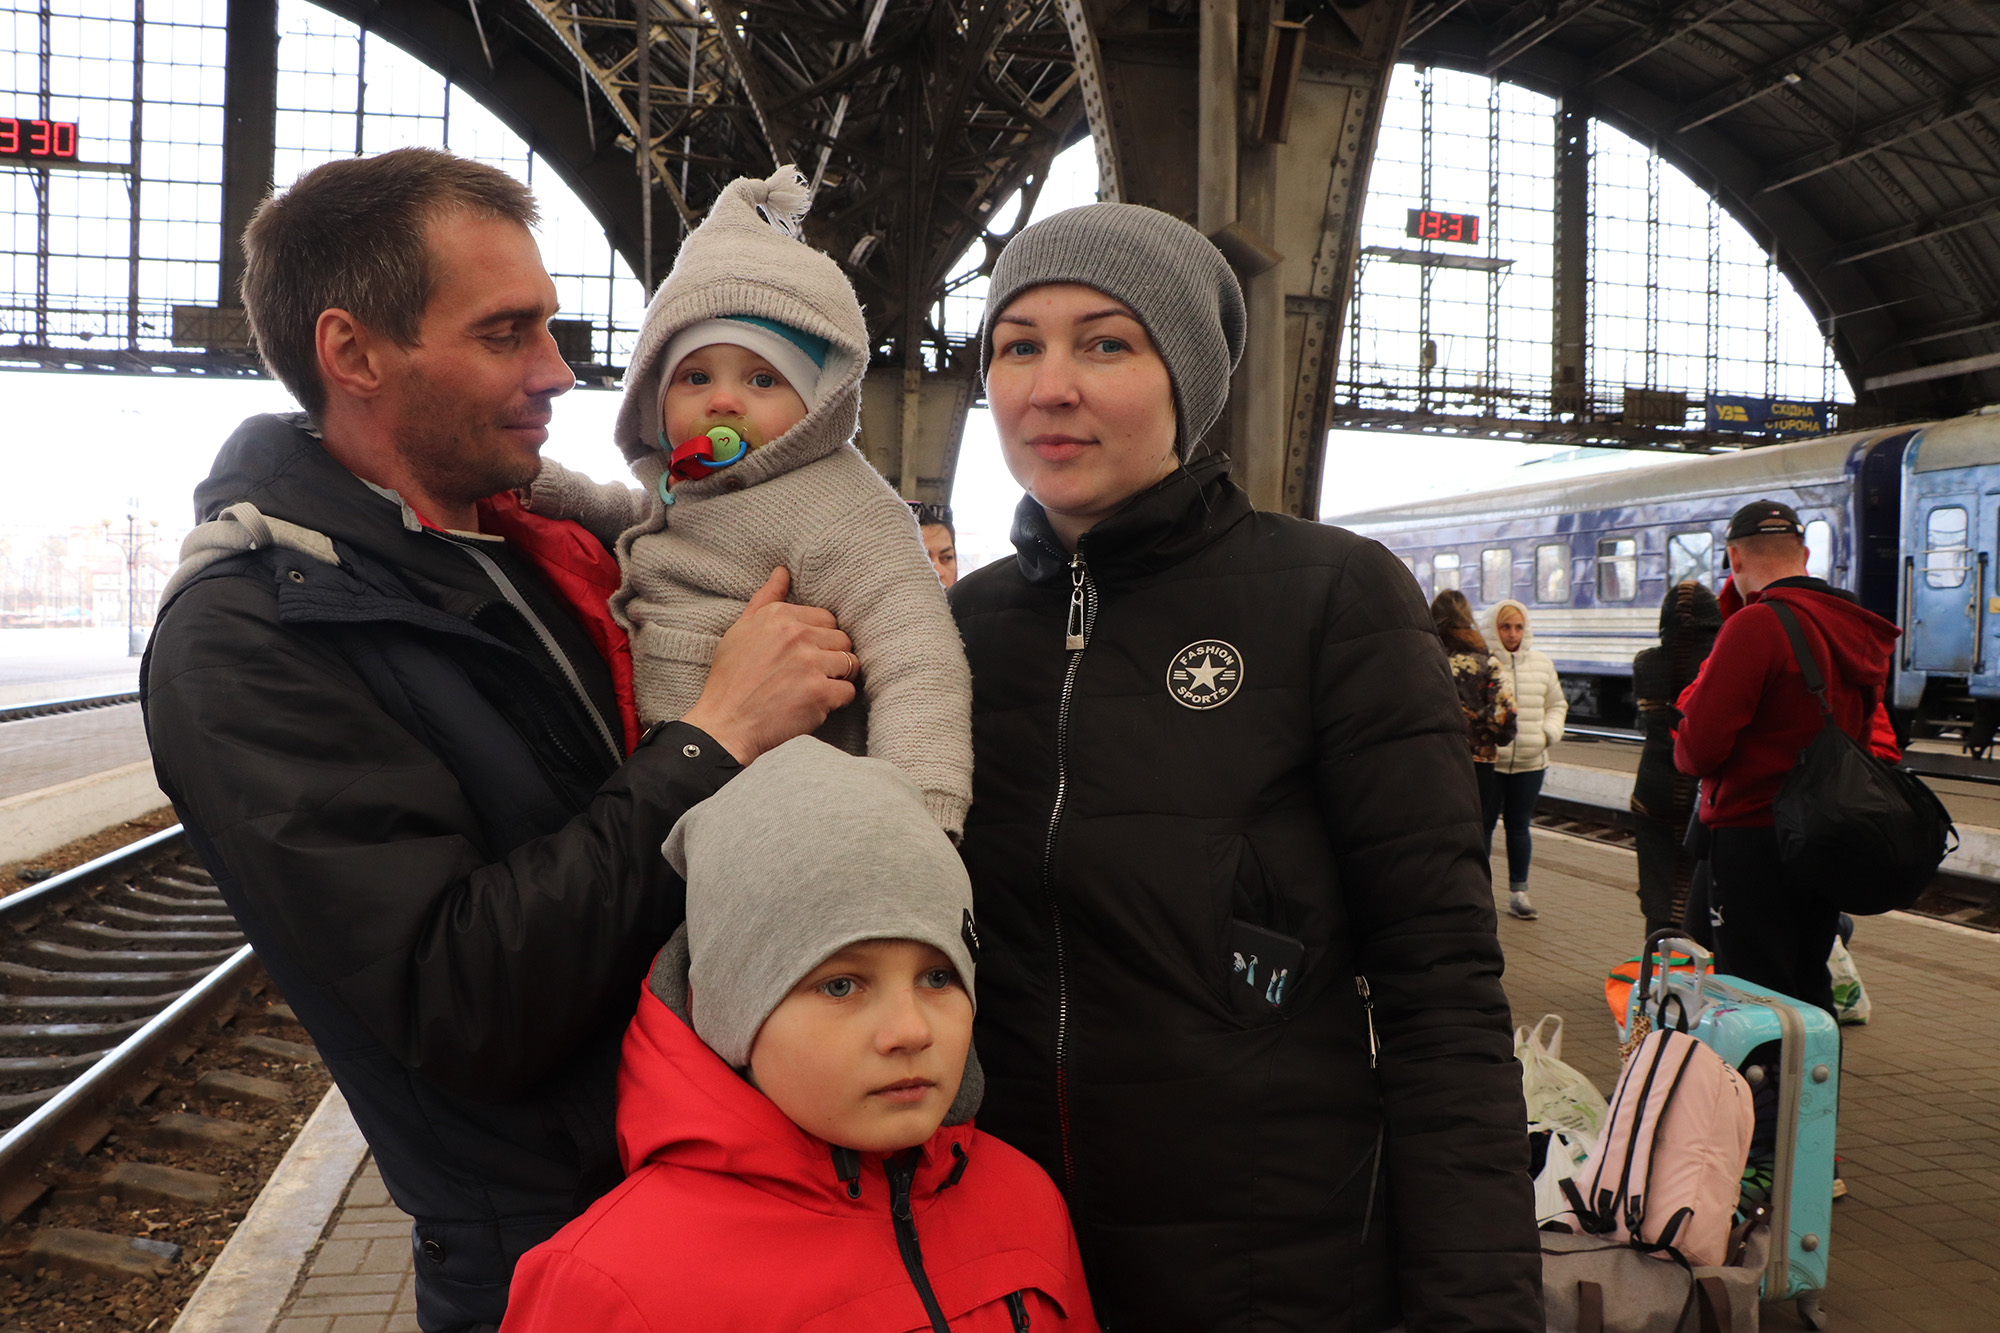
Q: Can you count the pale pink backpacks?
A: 1